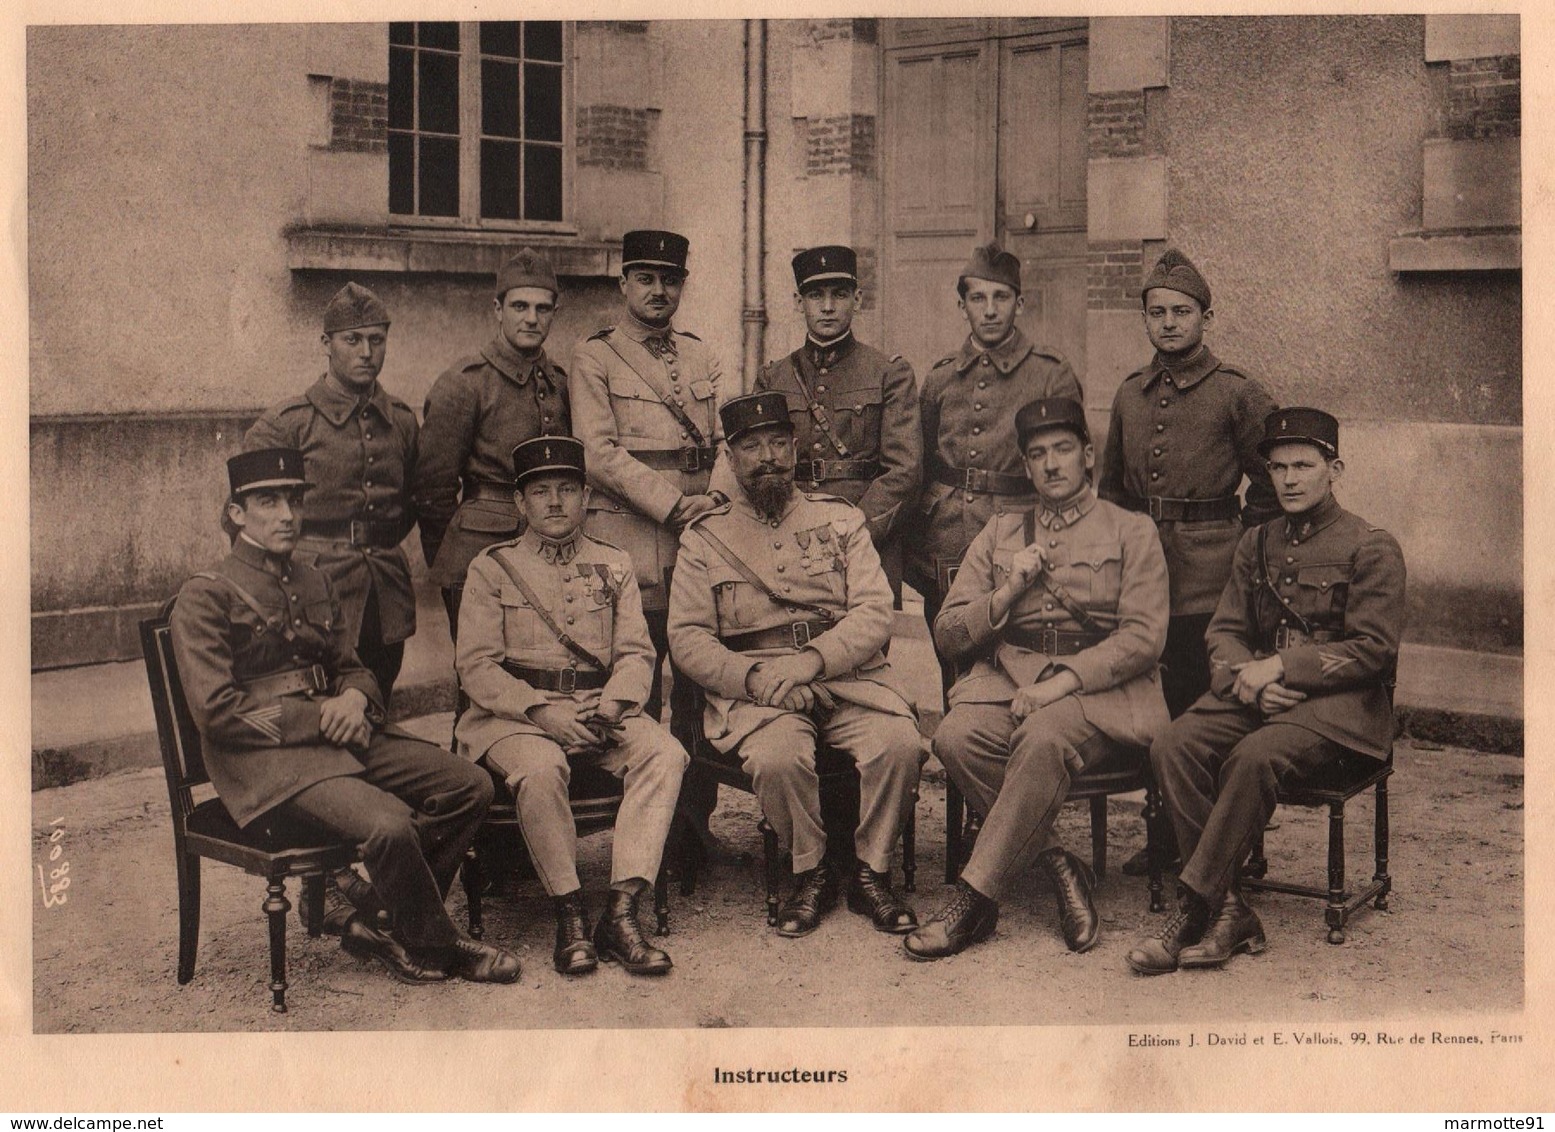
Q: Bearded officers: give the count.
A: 1